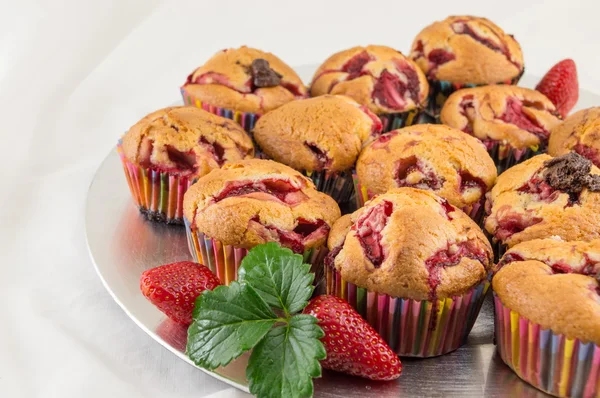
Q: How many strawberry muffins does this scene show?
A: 12